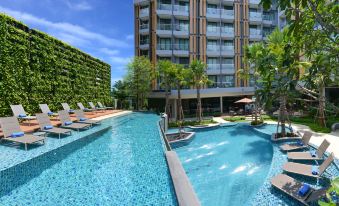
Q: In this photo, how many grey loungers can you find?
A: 14